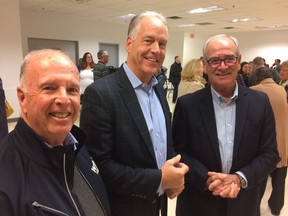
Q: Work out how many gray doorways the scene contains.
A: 2